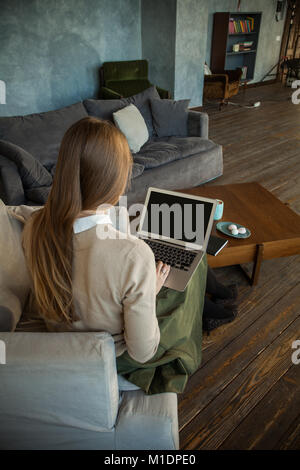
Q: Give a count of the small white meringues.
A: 3